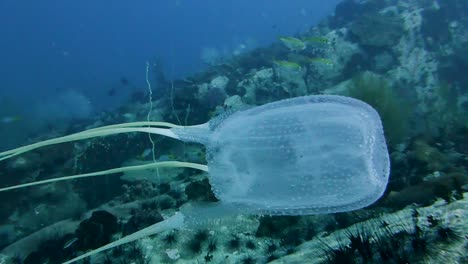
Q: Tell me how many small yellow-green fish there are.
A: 4